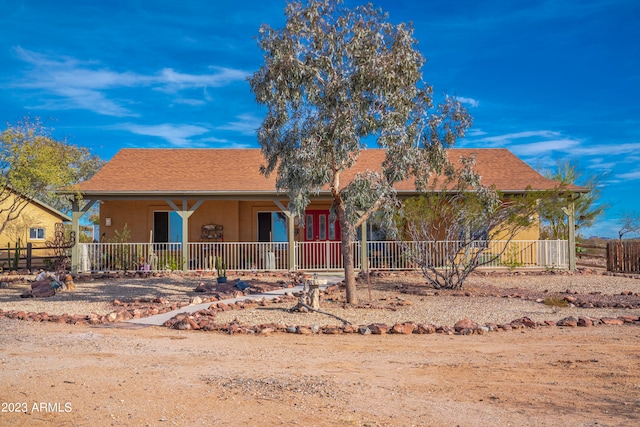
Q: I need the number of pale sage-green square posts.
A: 6